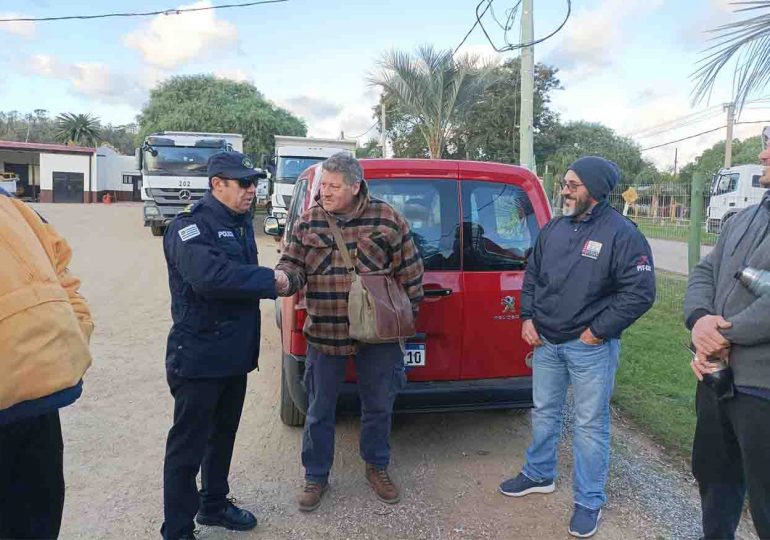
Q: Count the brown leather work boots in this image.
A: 2